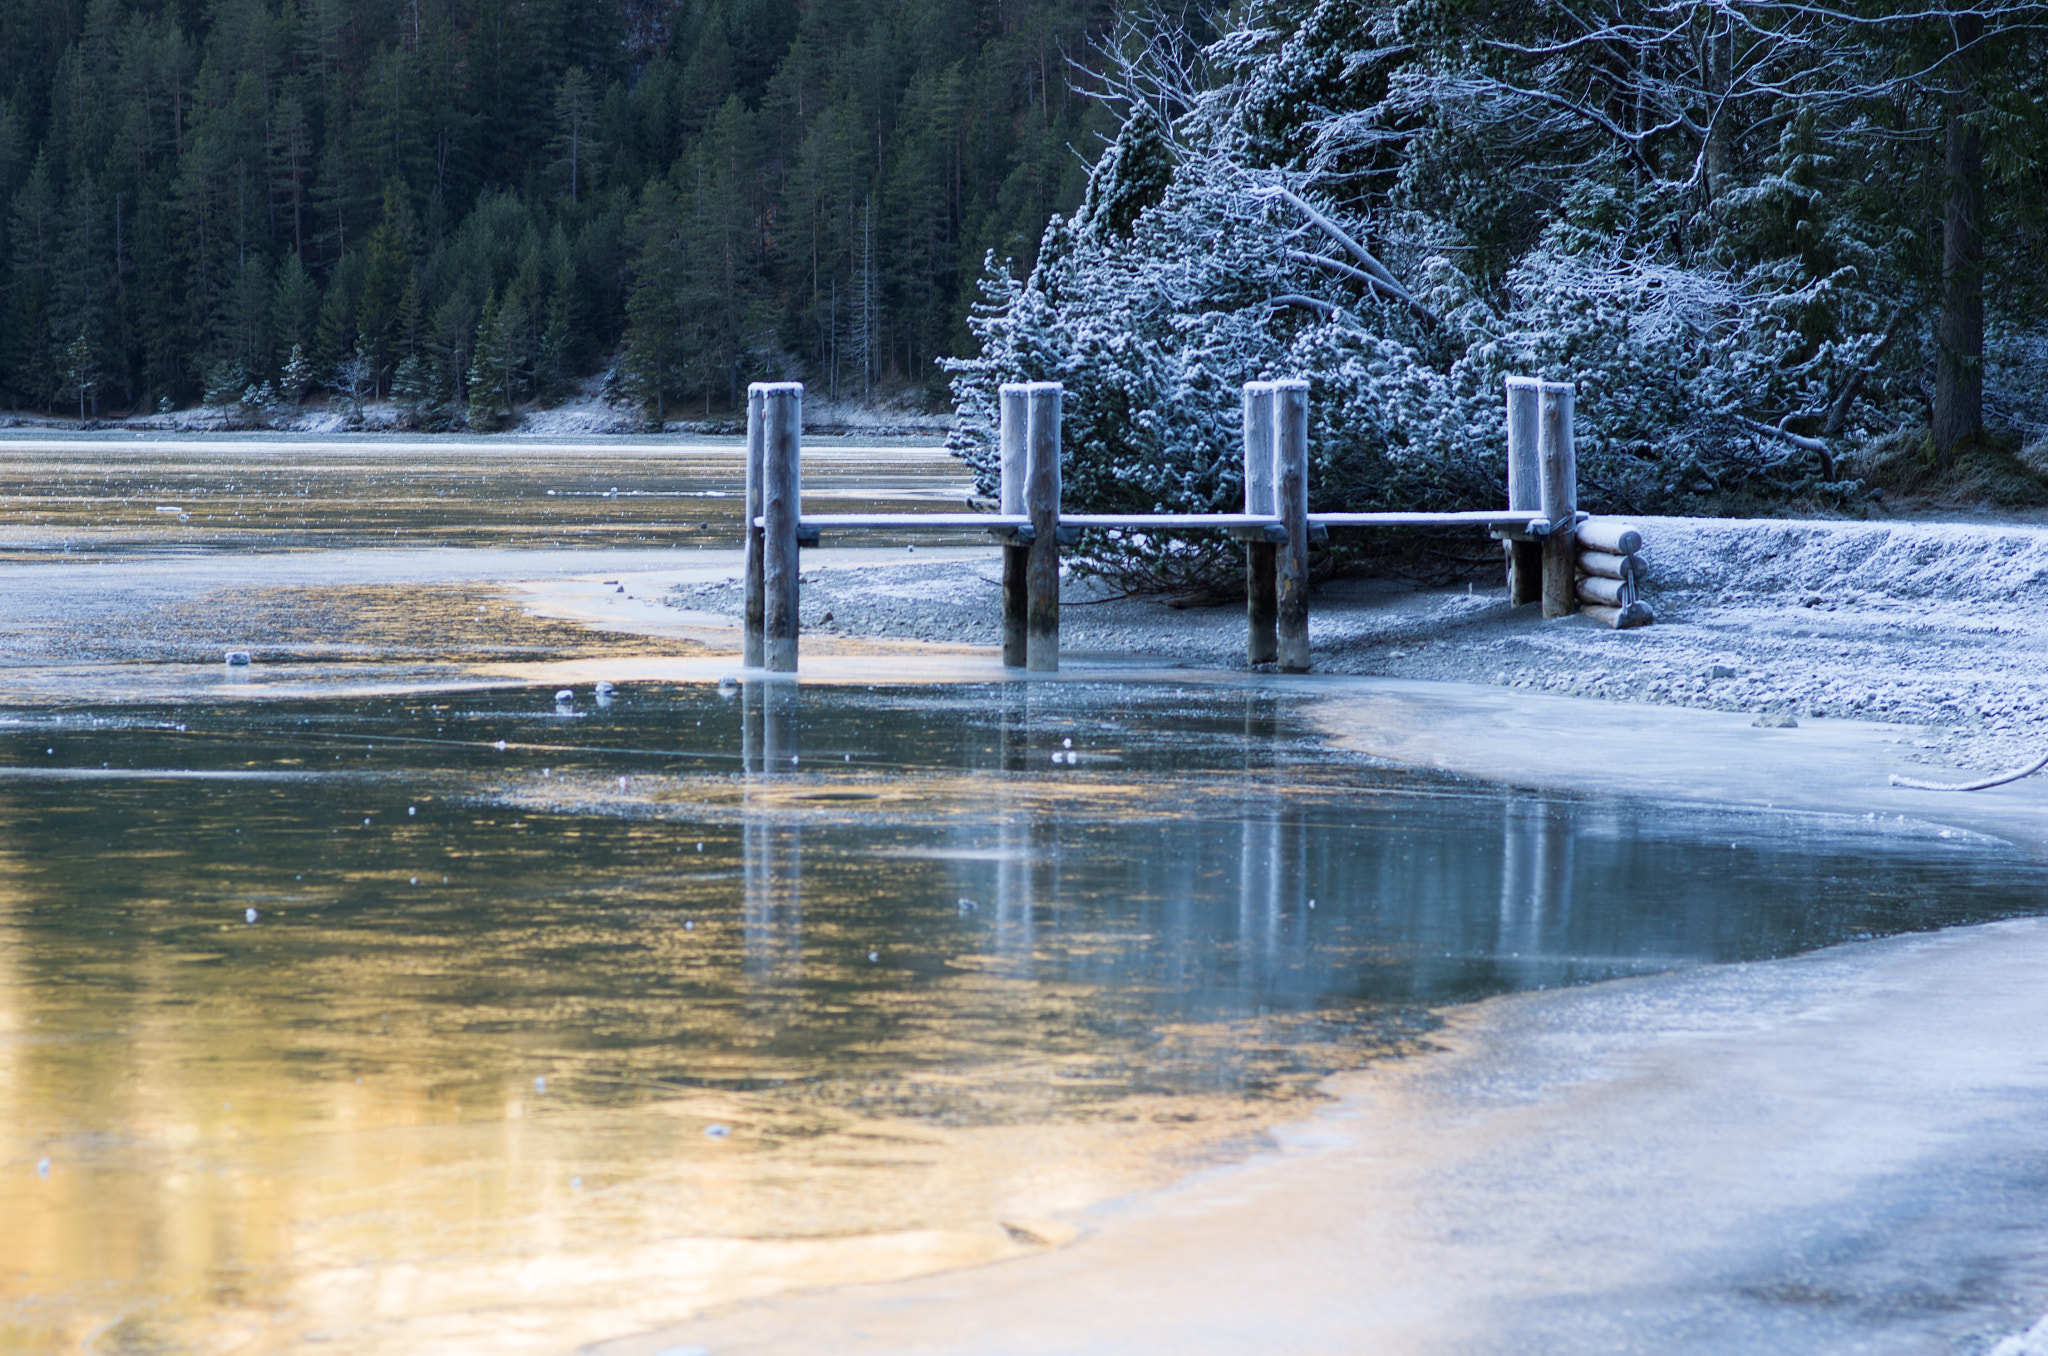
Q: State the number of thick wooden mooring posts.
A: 8